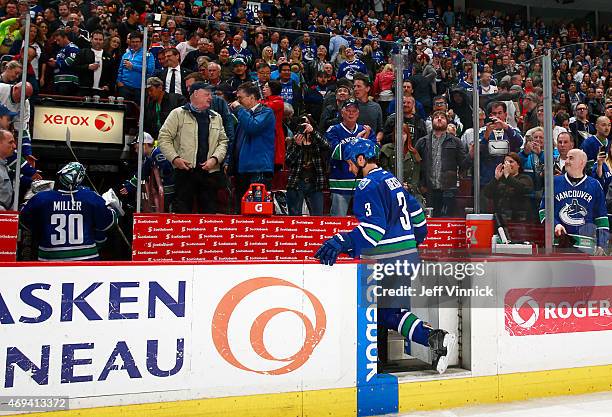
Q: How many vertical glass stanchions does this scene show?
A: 5